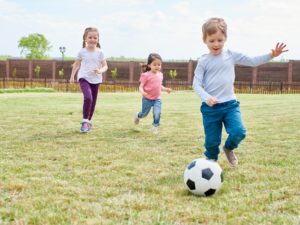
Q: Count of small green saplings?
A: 5